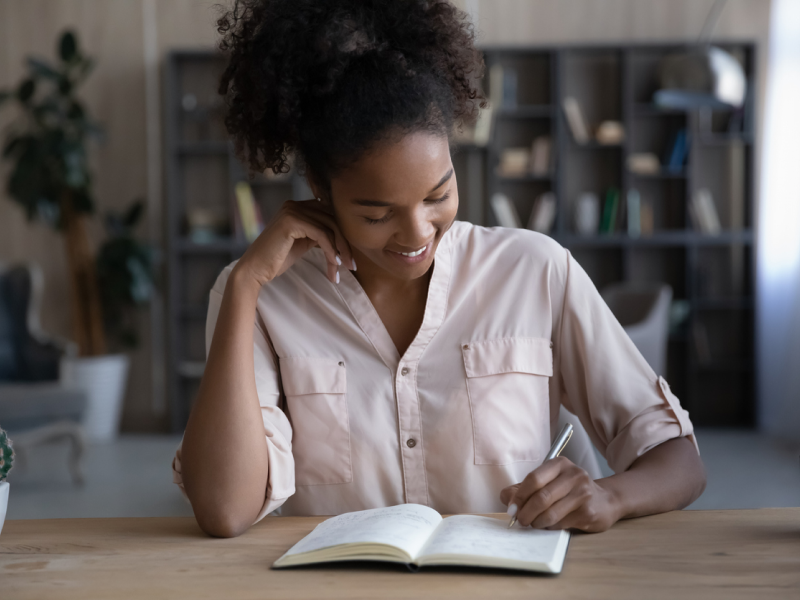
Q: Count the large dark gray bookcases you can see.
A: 1